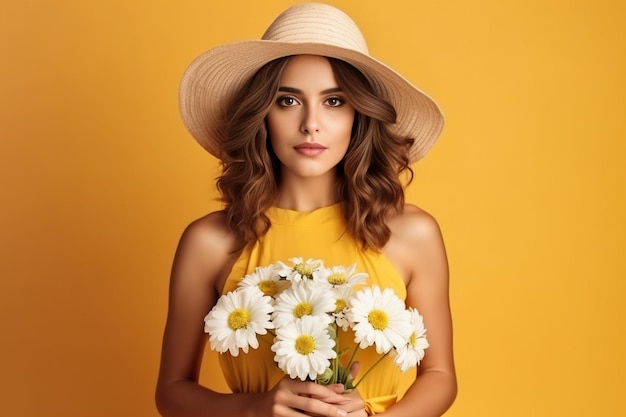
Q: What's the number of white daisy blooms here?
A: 9